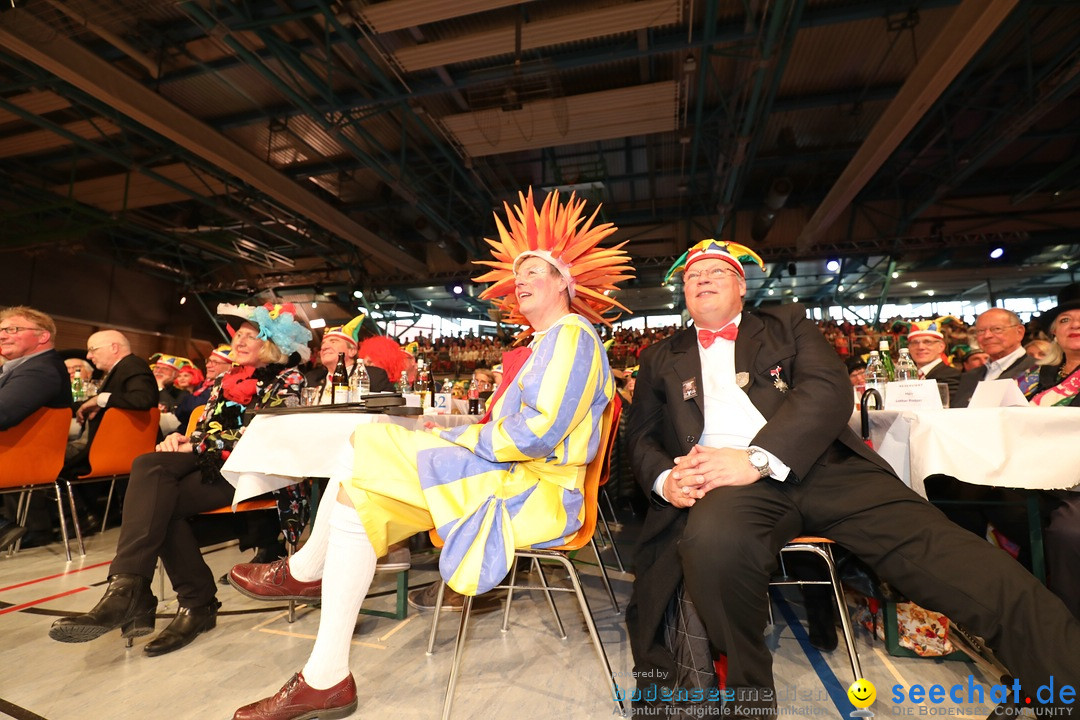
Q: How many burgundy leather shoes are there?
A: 2